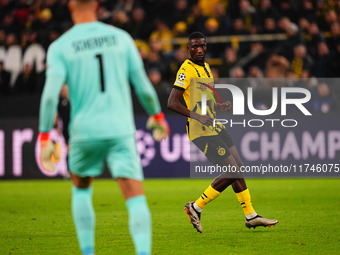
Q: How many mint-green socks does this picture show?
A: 2